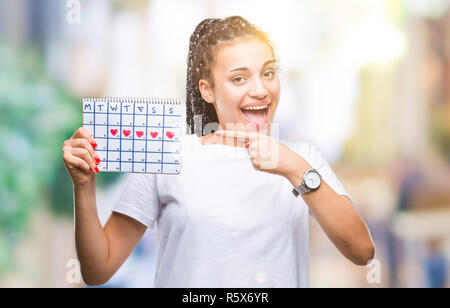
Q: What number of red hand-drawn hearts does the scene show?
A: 5